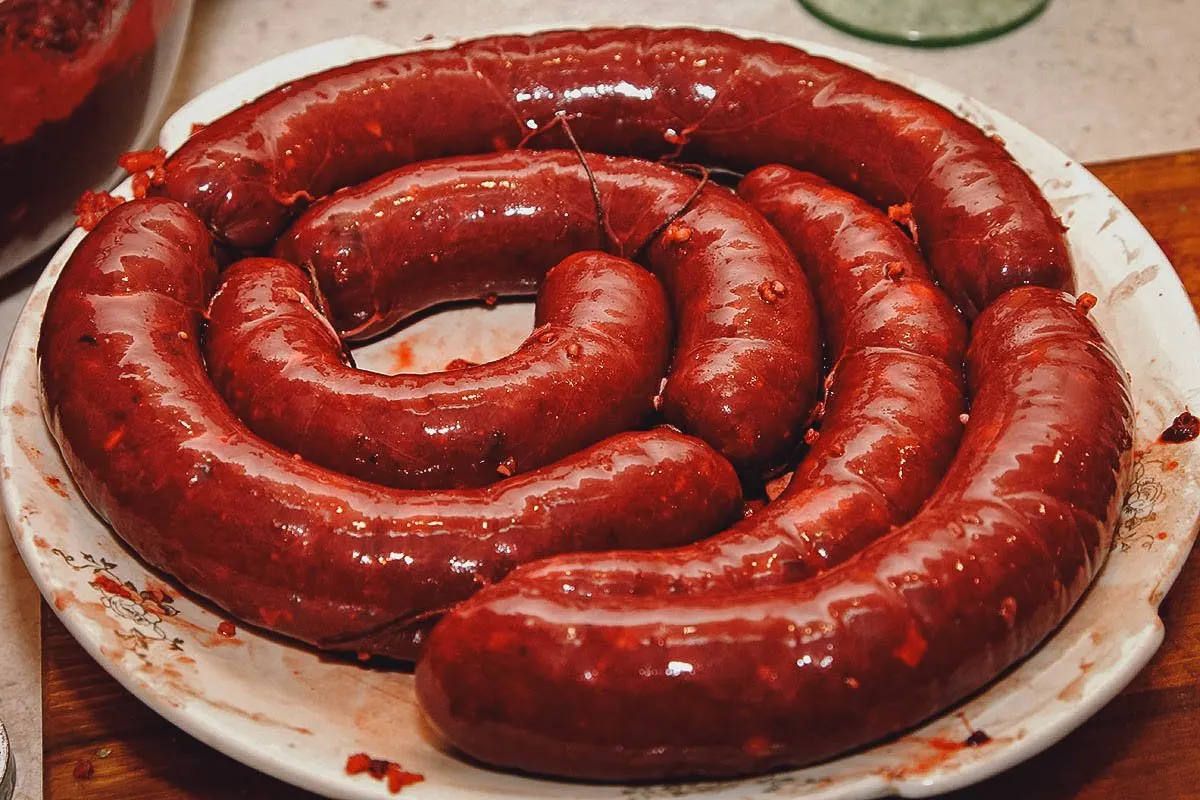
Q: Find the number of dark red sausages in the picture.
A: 6